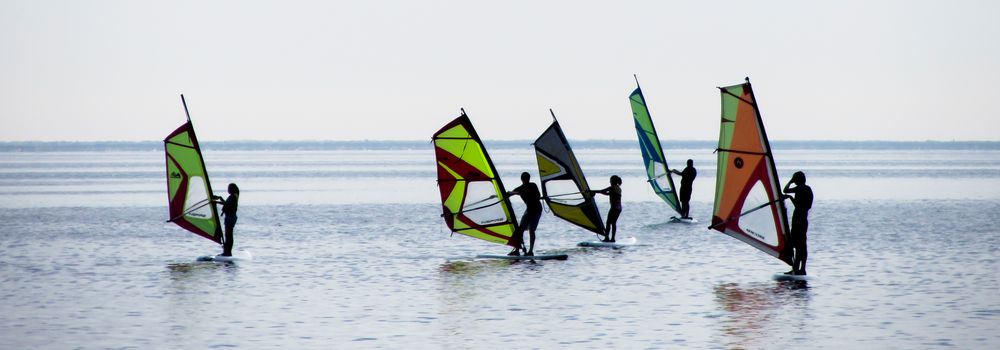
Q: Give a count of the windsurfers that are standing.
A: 5